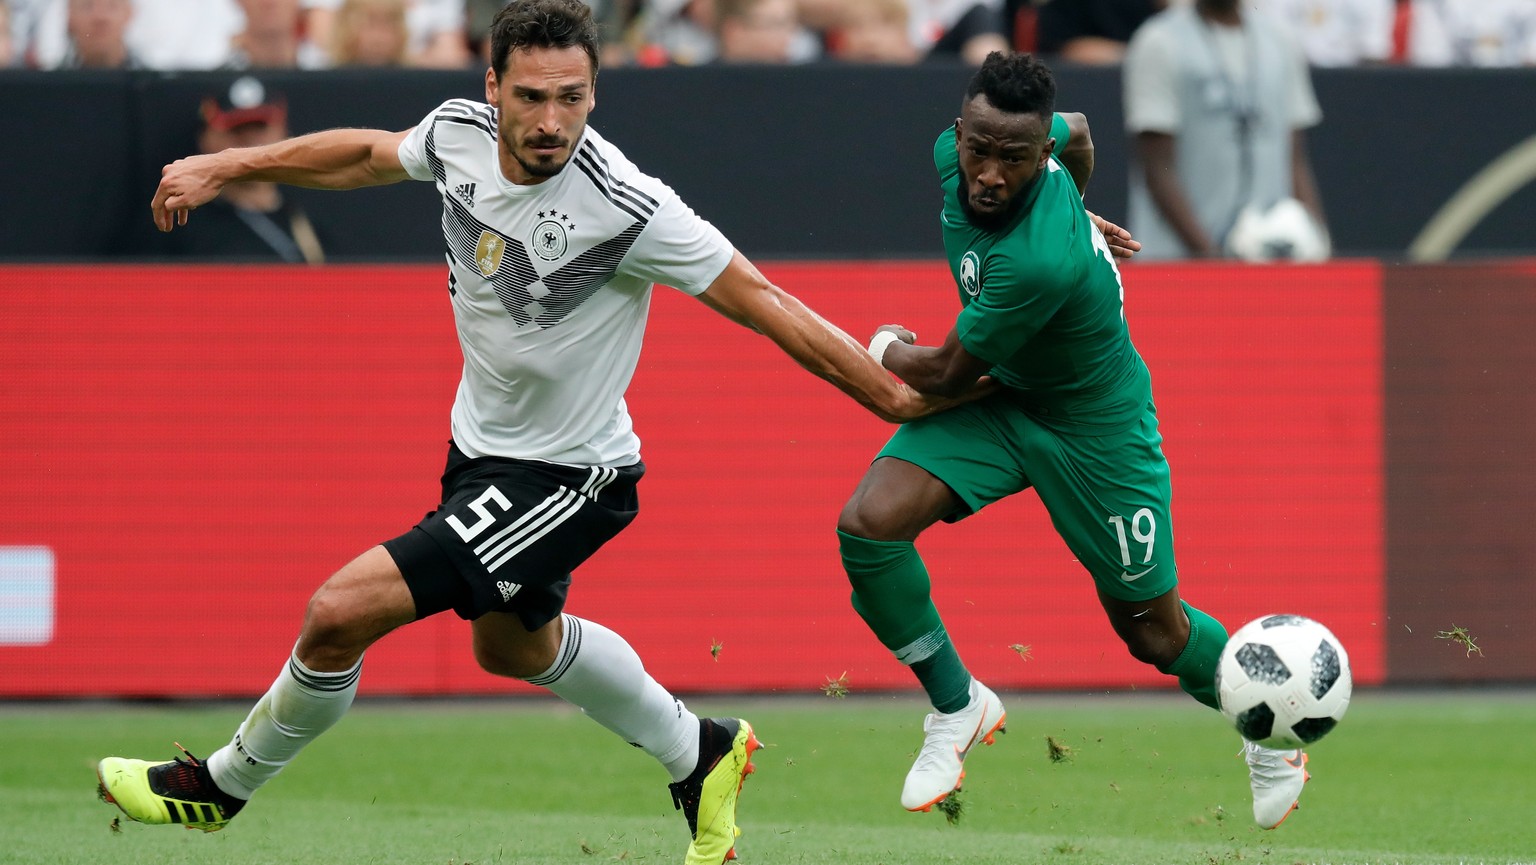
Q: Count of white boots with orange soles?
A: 2